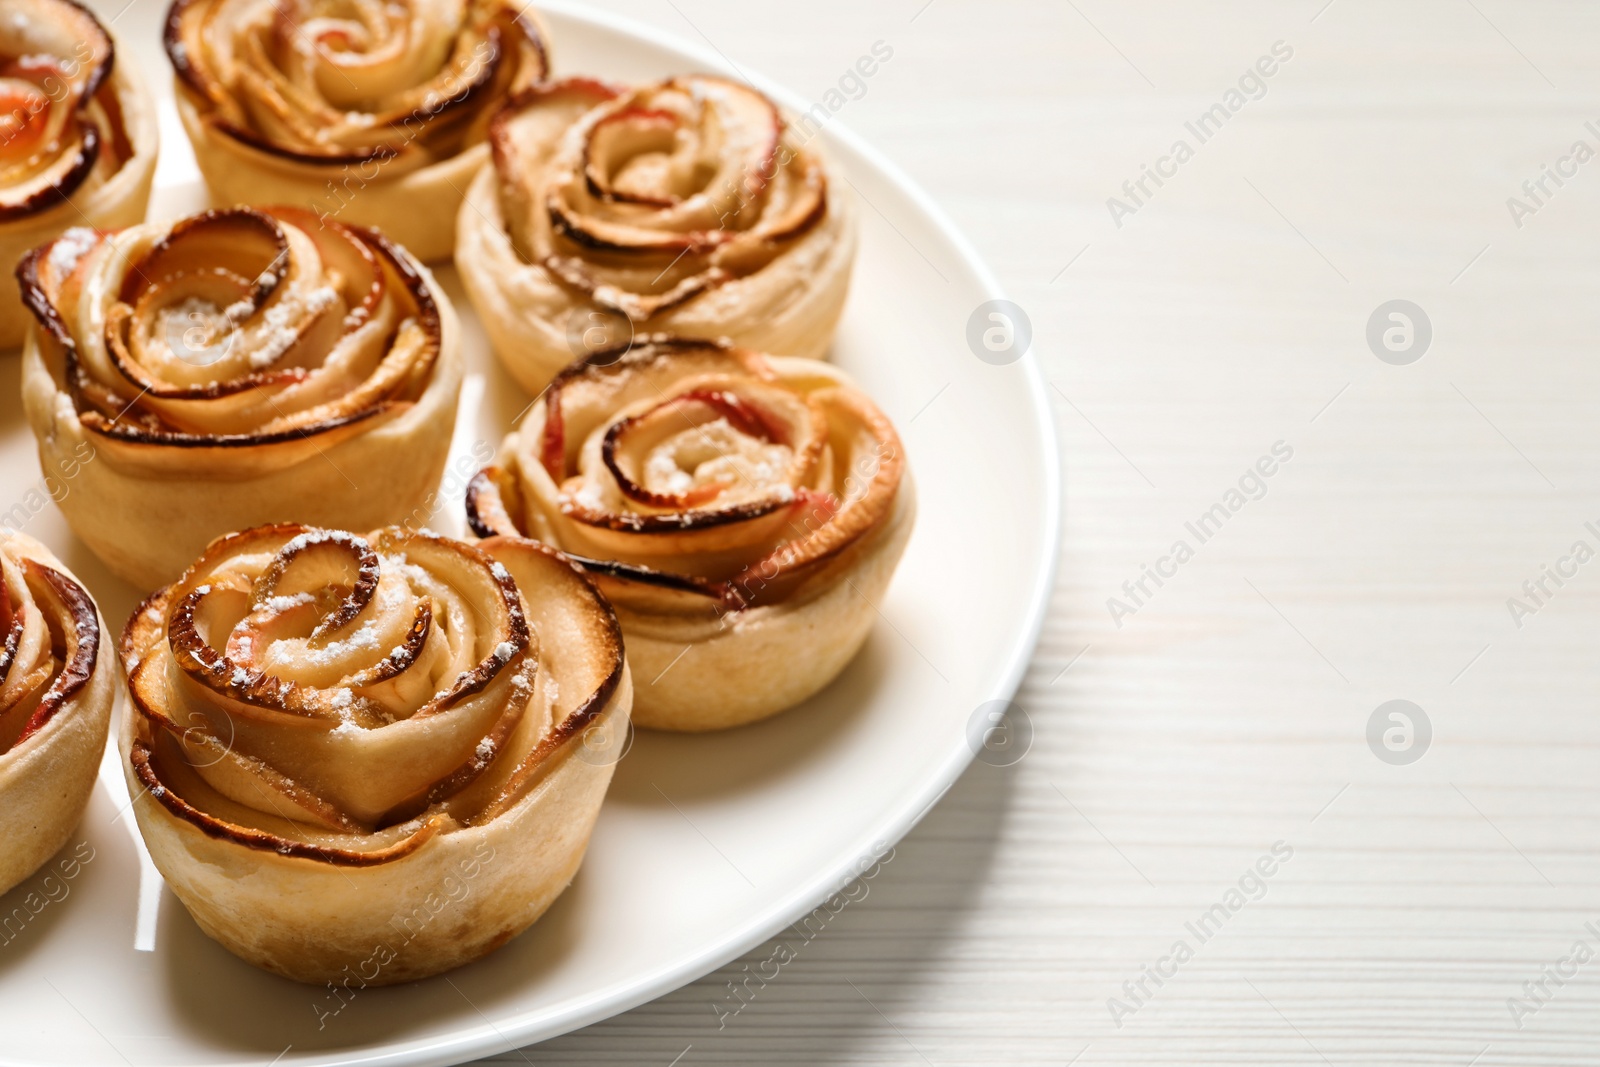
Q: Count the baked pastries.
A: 7